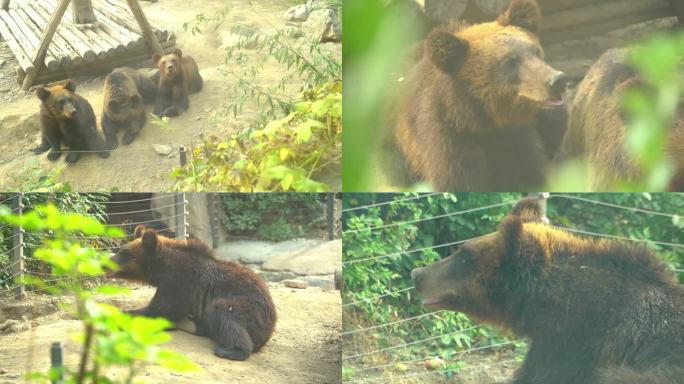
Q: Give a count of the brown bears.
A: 7